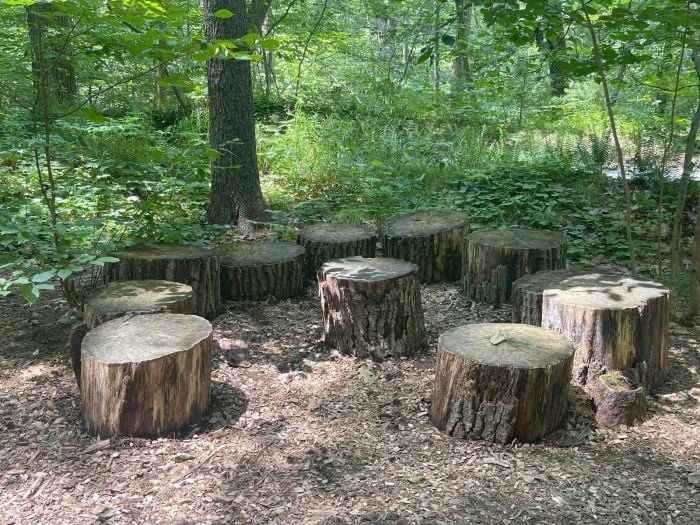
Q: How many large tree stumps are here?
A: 11